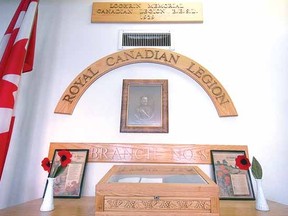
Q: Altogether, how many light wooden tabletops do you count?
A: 1